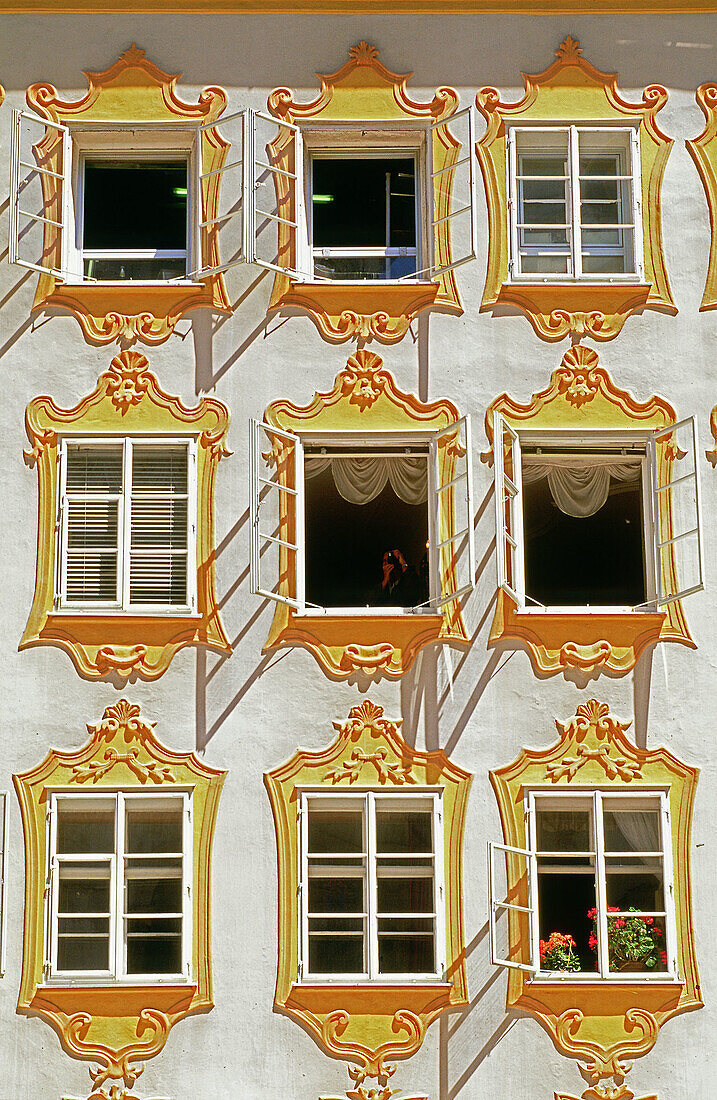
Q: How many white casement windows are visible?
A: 9